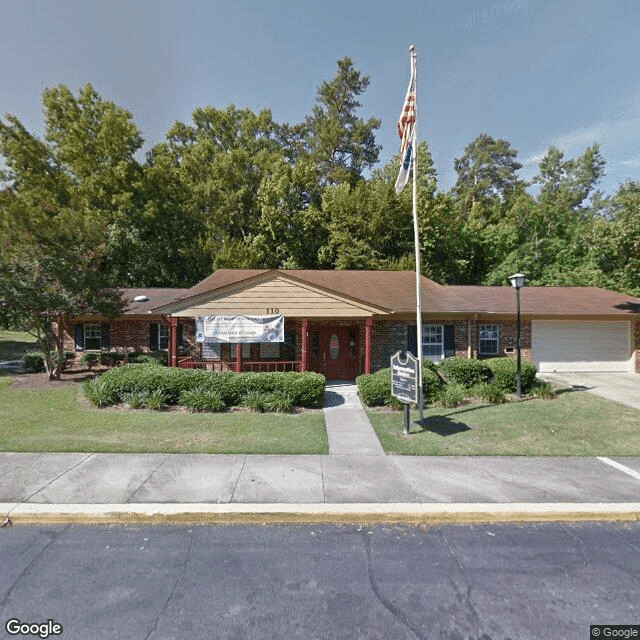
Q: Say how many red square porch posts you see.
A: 4